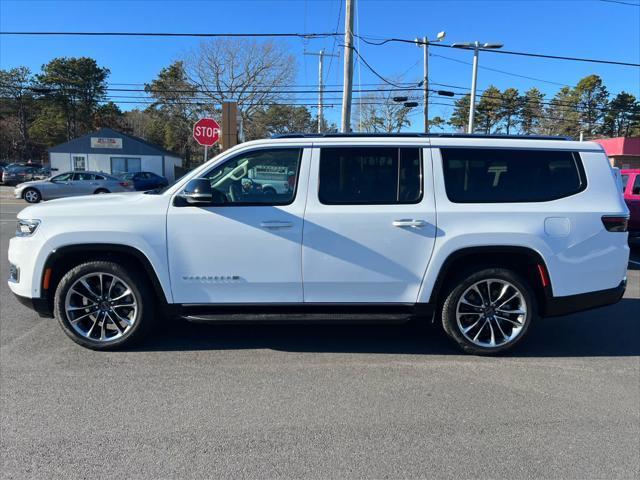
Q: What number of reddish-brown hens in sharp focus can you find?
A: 0